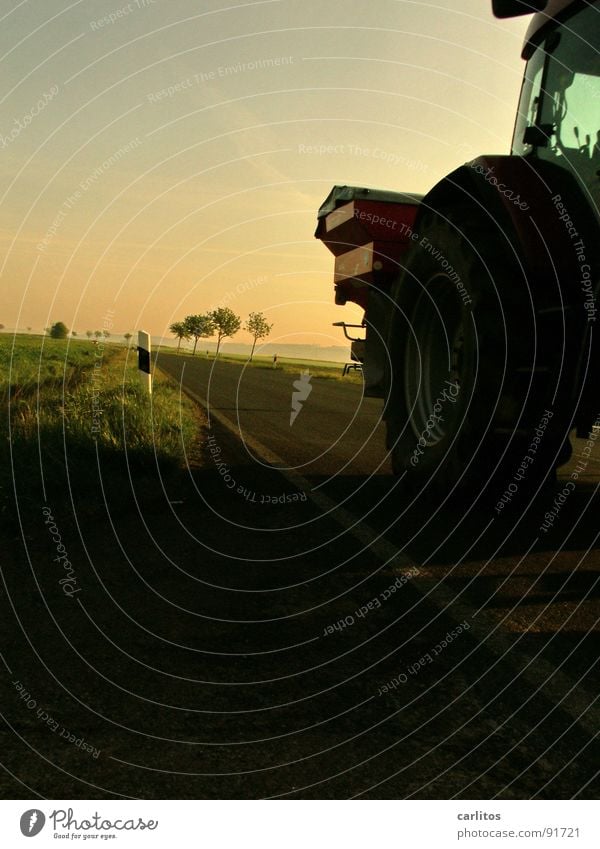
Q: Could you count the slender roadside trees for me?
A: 4